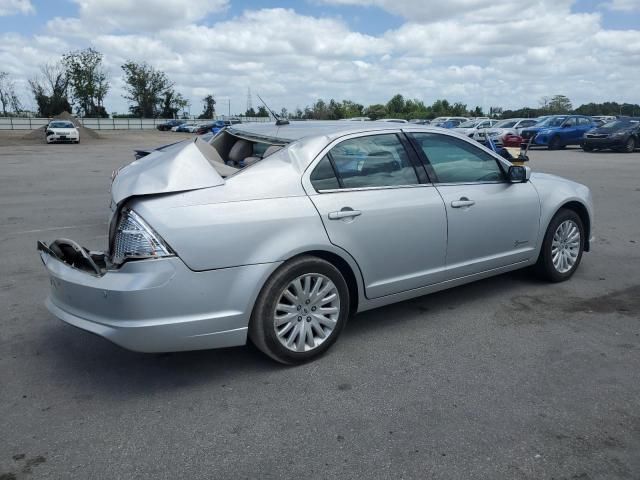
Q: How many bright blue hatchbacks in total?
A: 1